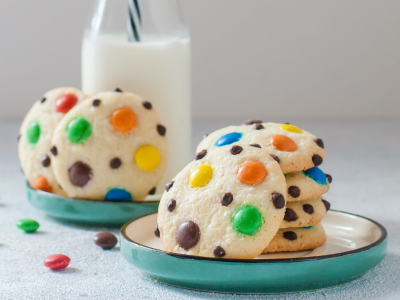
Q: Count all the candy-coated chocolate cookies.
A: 7